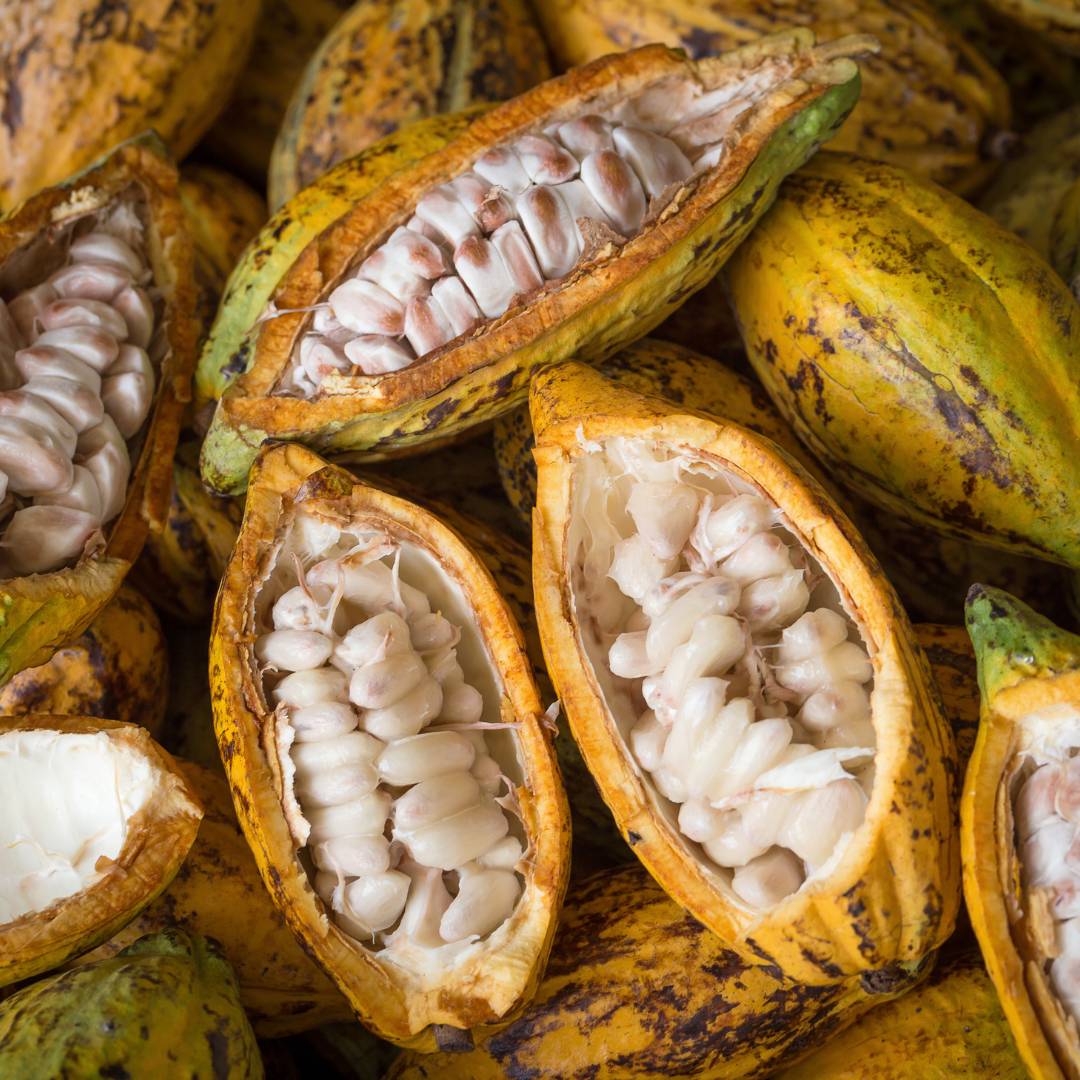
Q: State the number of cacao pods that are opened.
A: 6